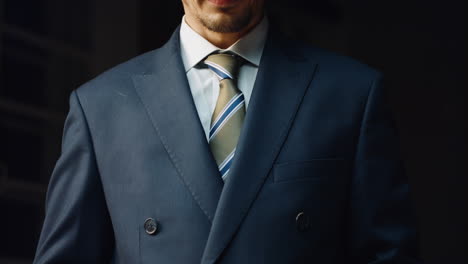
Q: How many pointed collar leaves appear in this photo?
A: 2